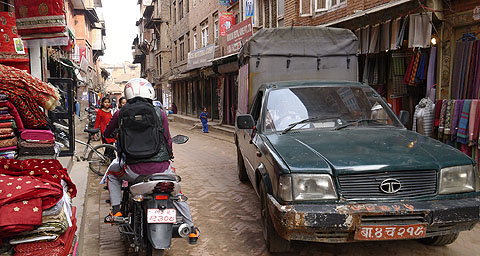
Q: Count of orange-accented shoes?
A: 2